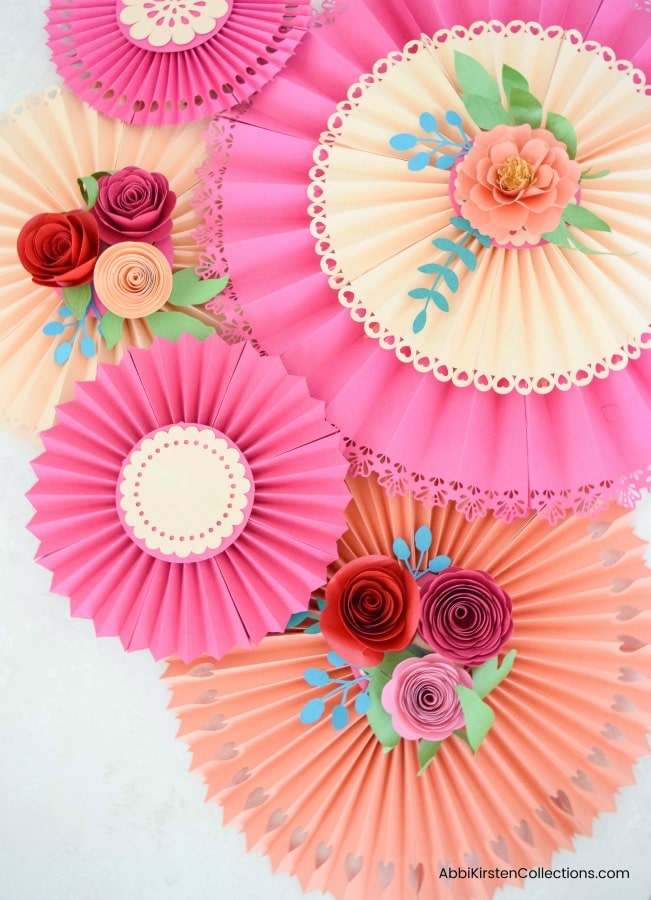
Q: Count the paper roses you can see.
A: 6